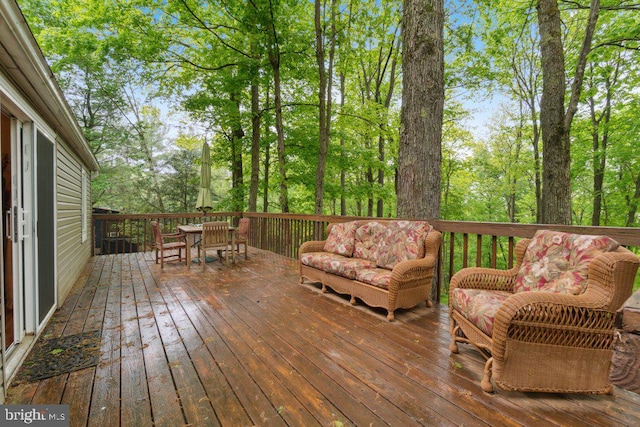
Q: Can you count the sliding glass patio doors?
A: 1